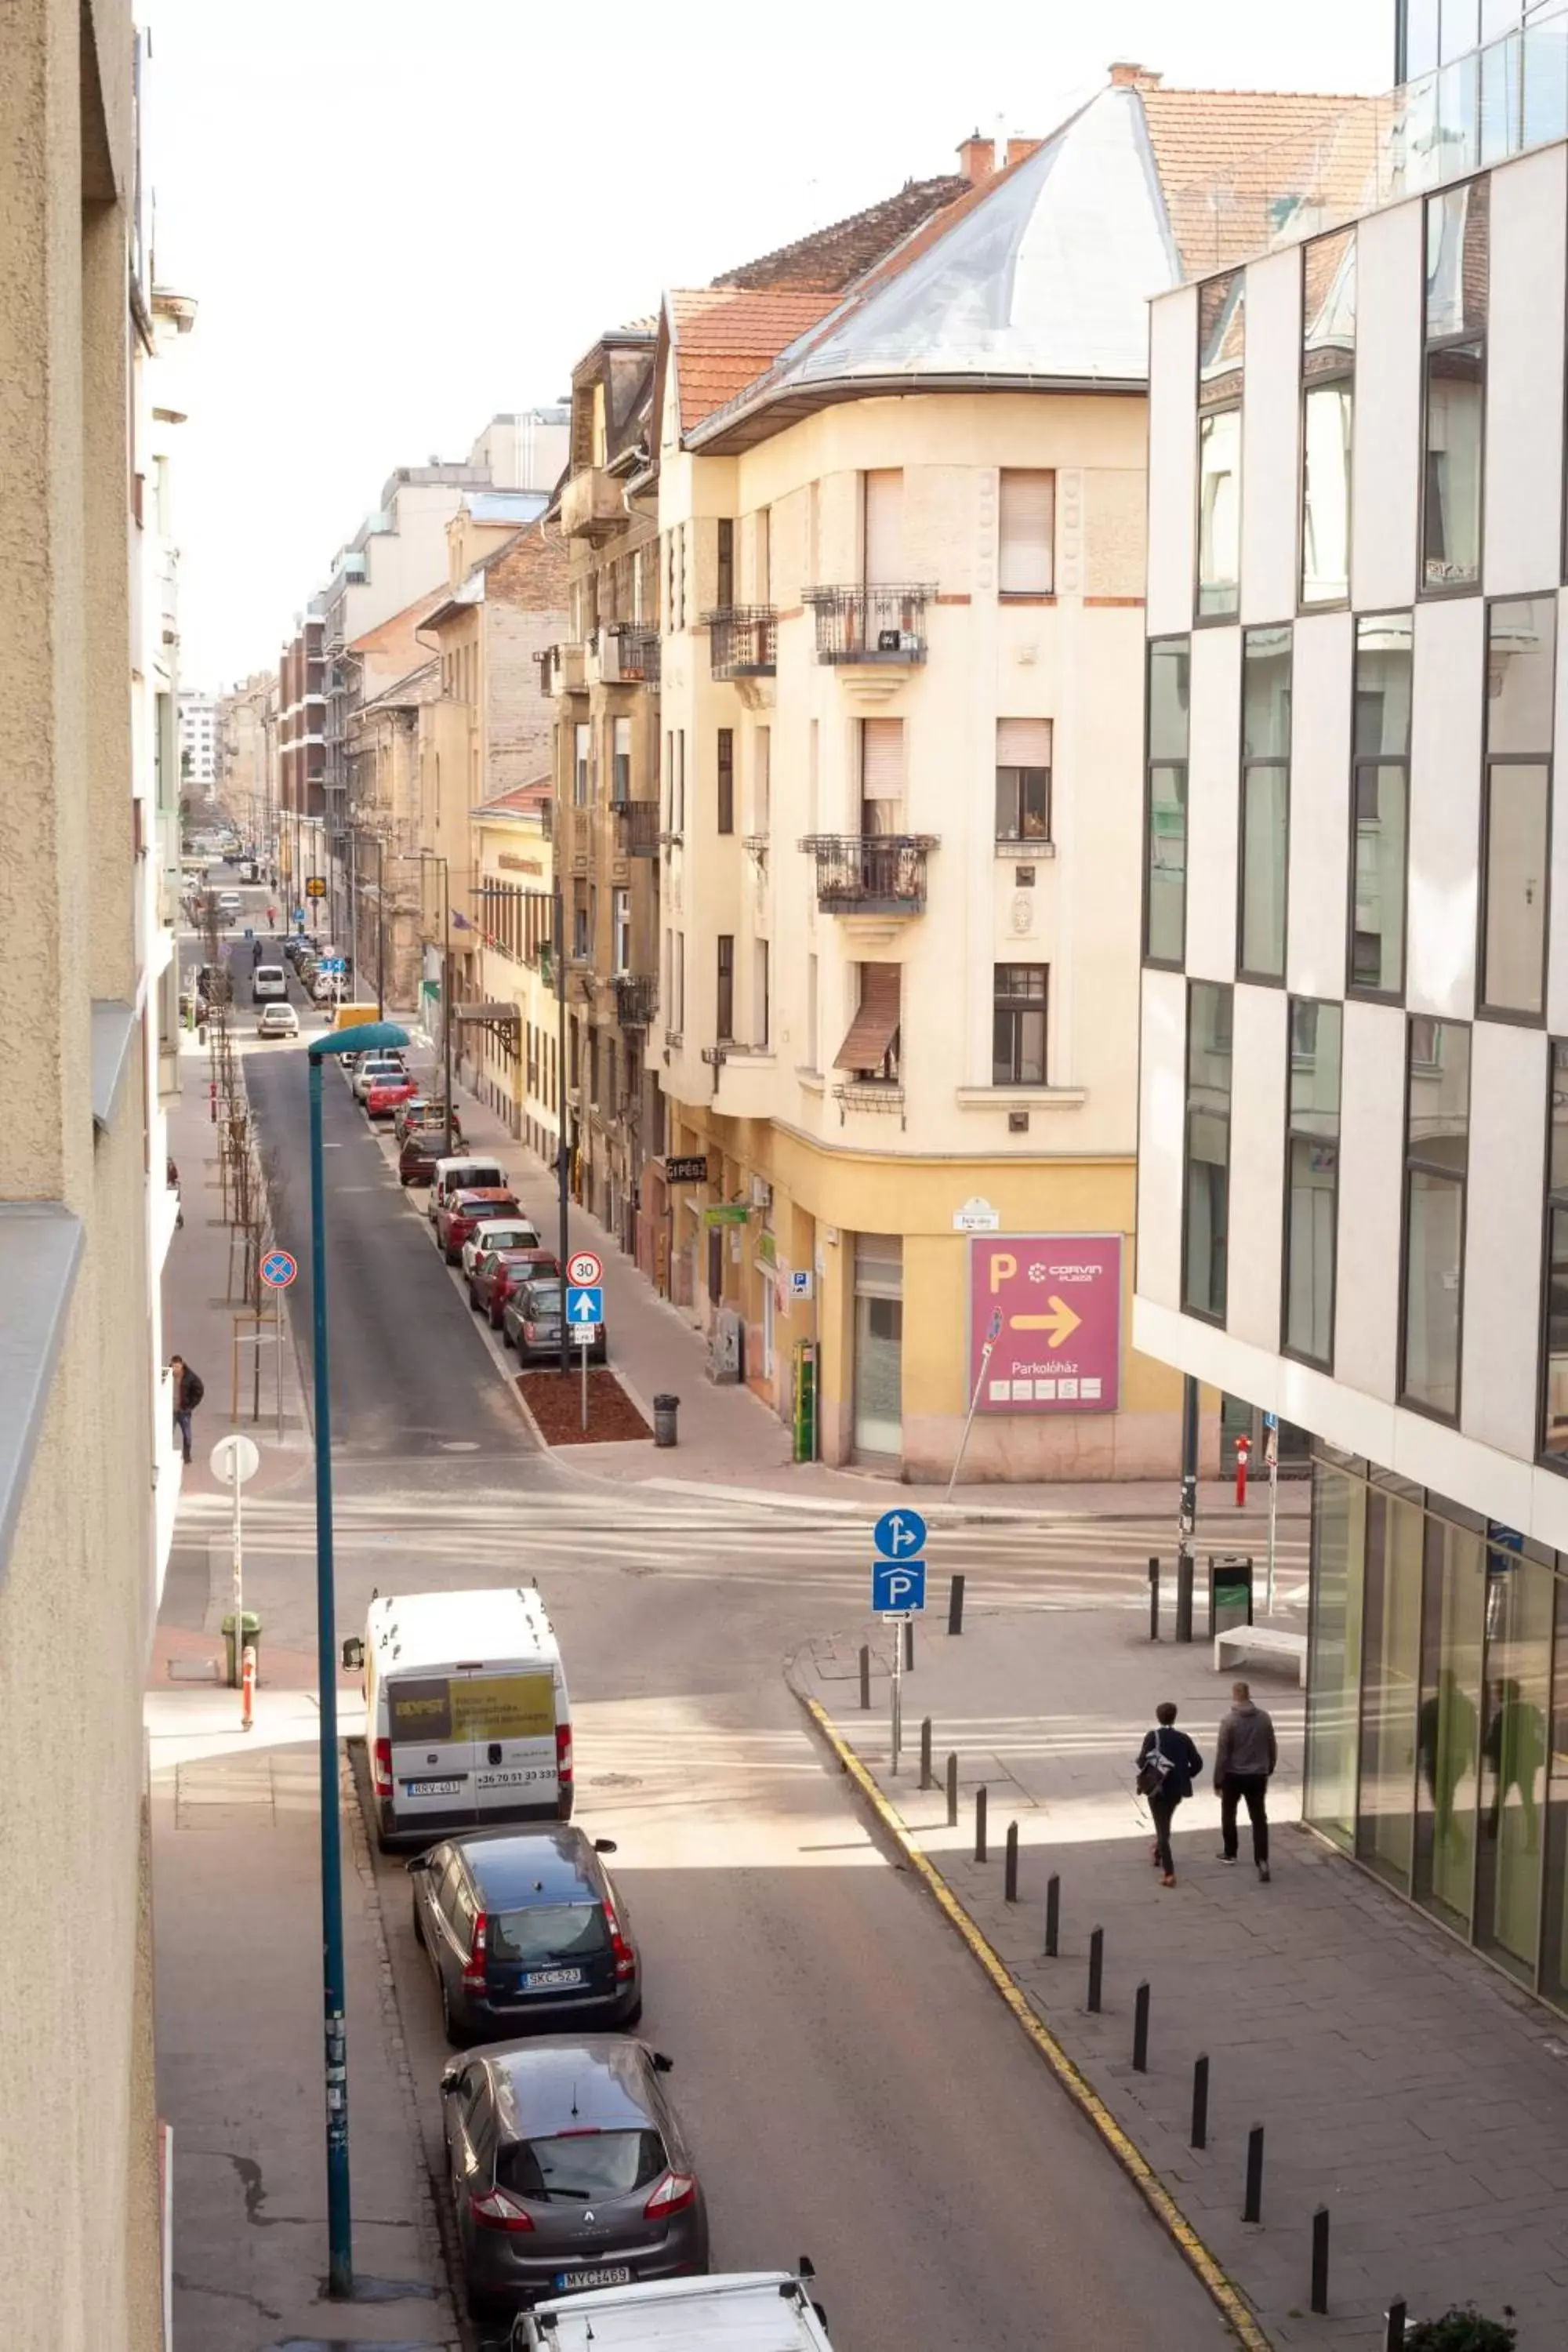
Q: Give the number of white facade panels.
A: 12